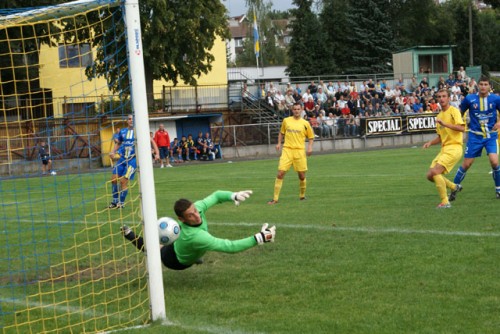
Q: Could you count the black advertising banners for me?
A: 2